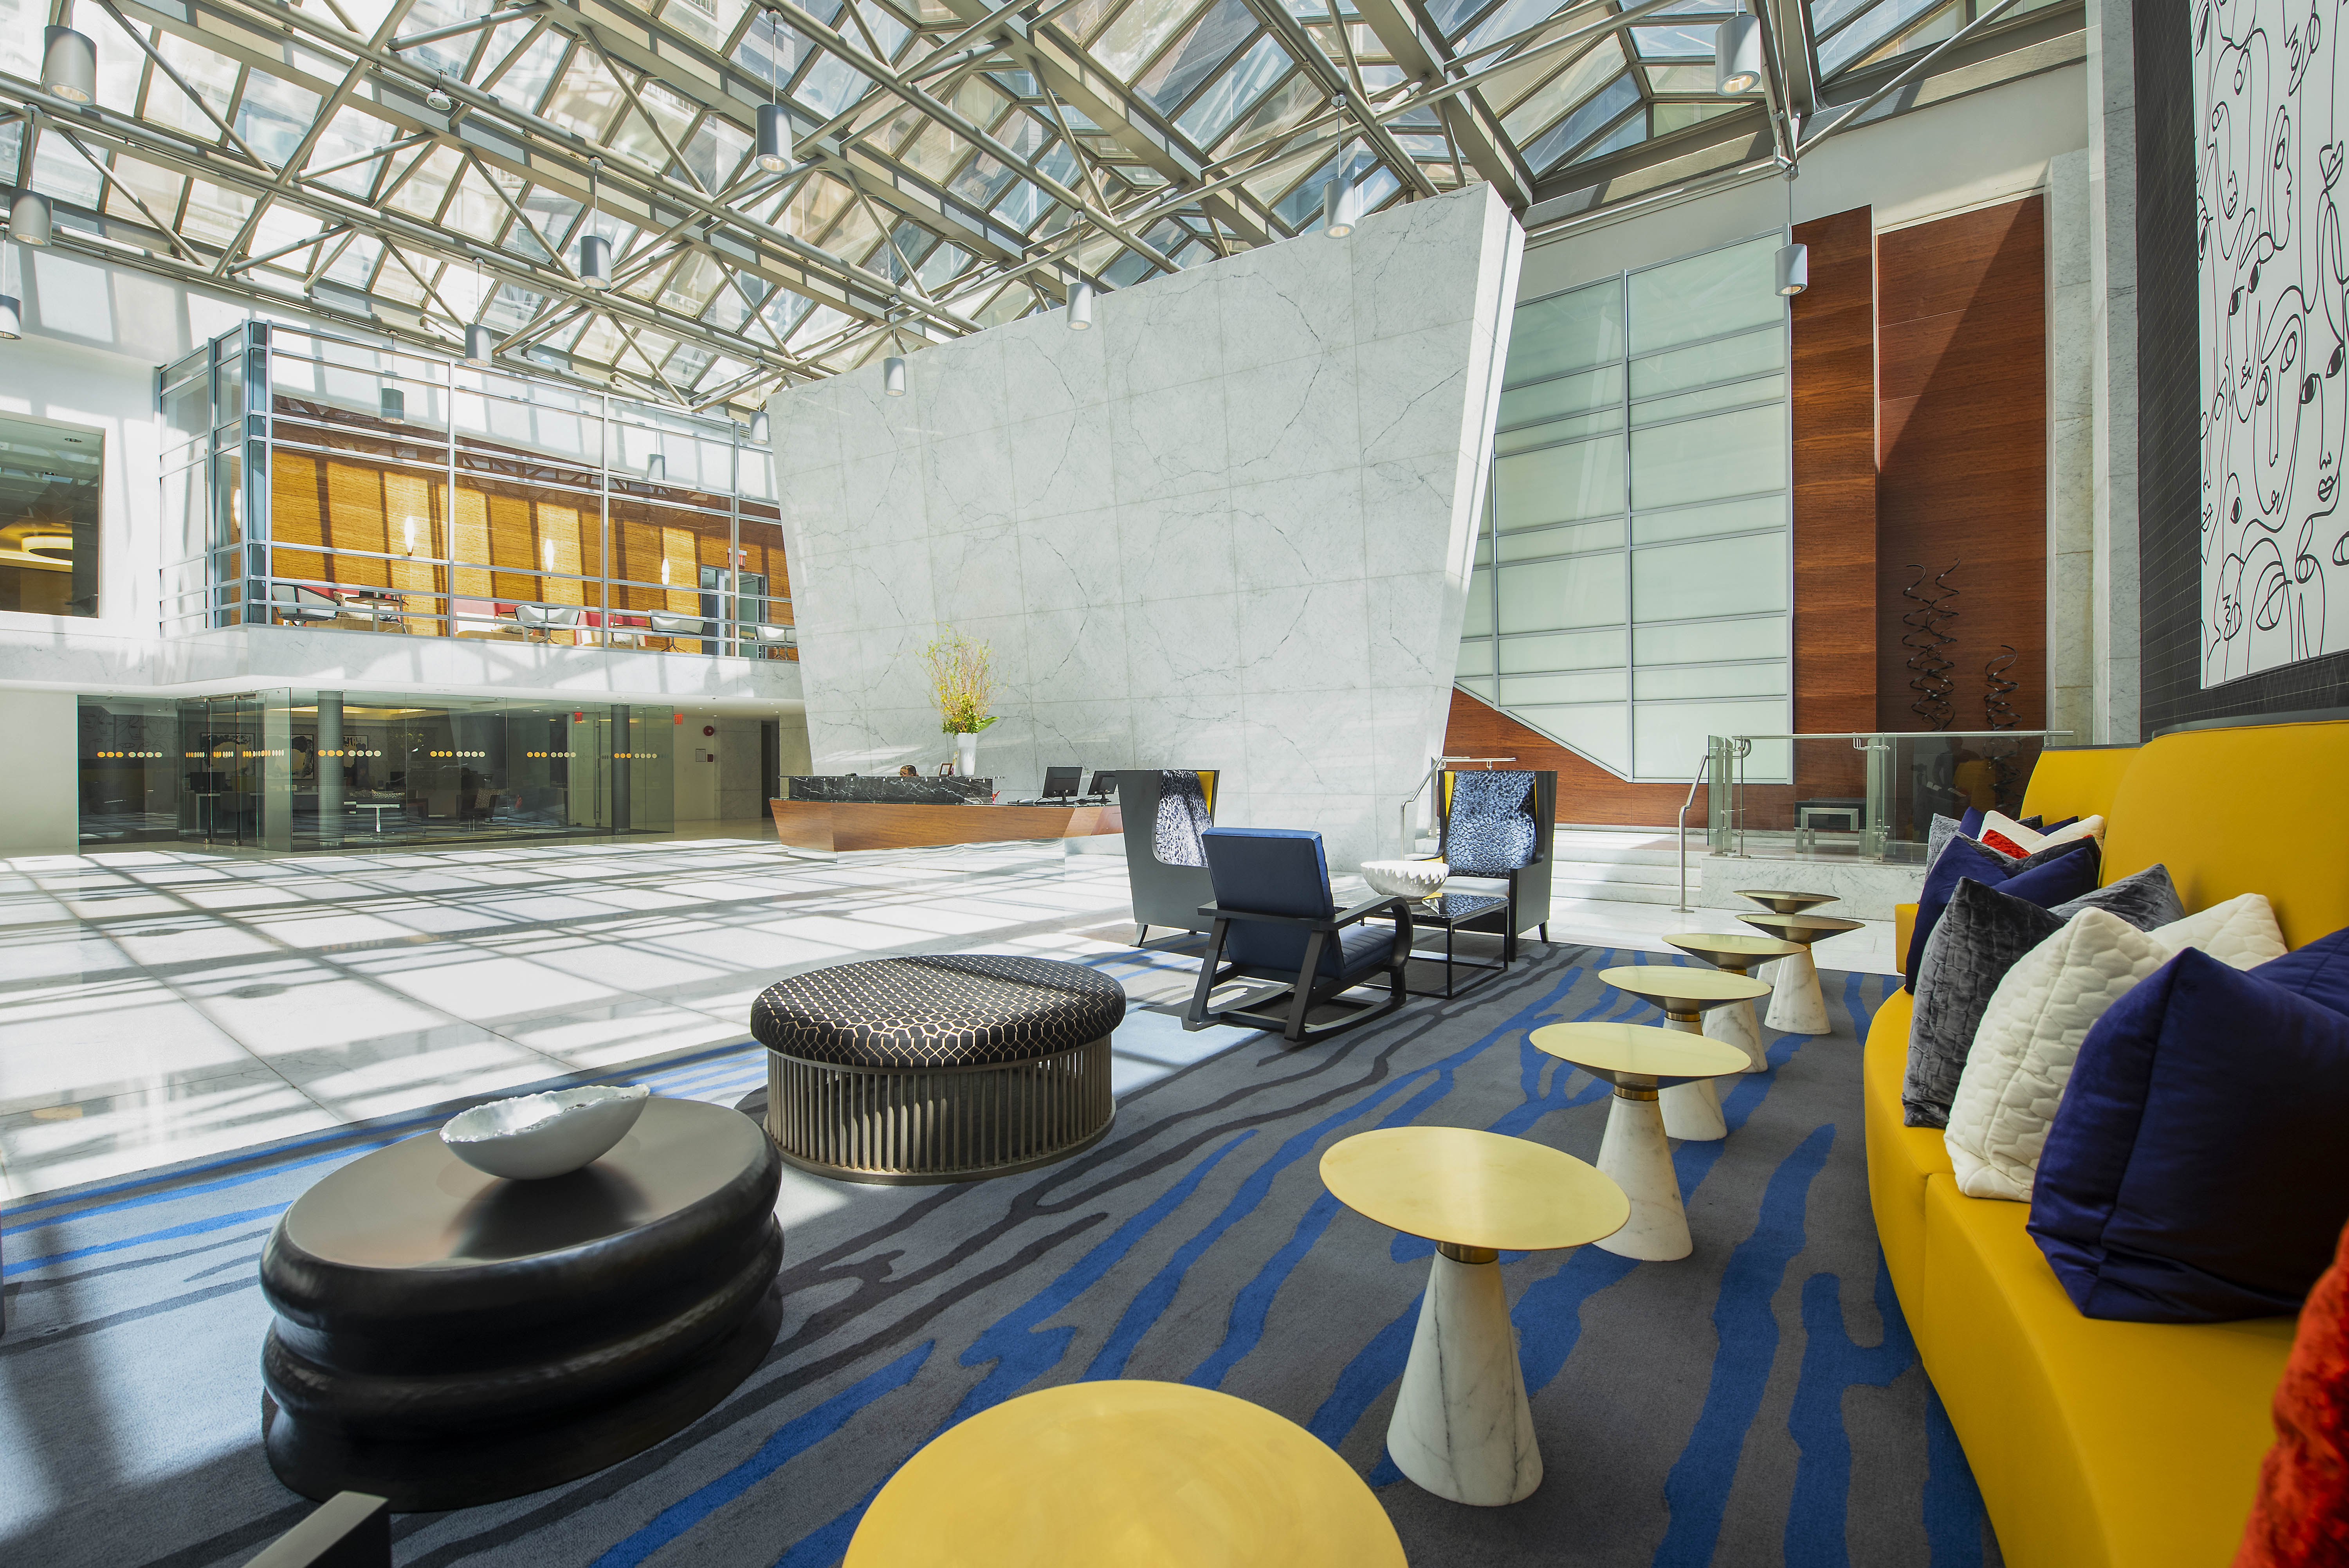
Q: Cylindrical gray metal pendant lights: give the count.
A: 14